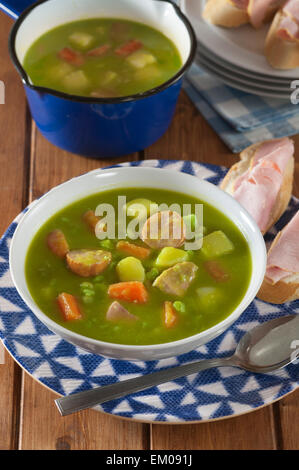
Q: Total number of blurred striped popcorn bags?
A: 0